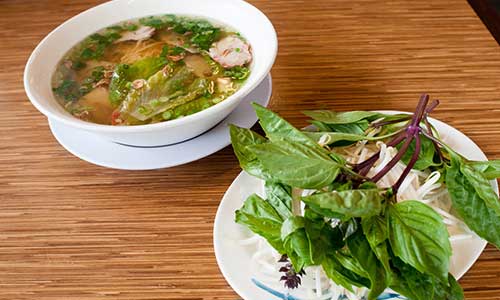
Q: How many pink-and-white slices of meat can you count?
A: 2